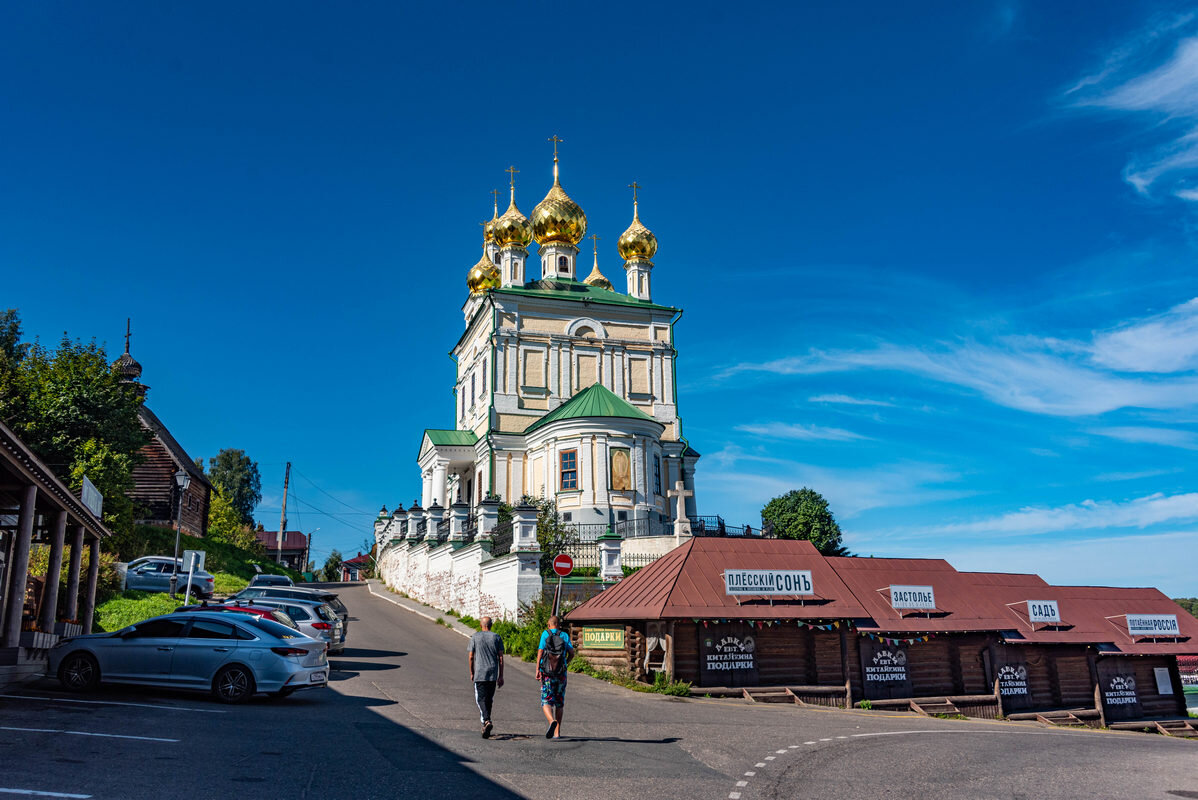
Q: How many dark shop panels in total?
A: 4